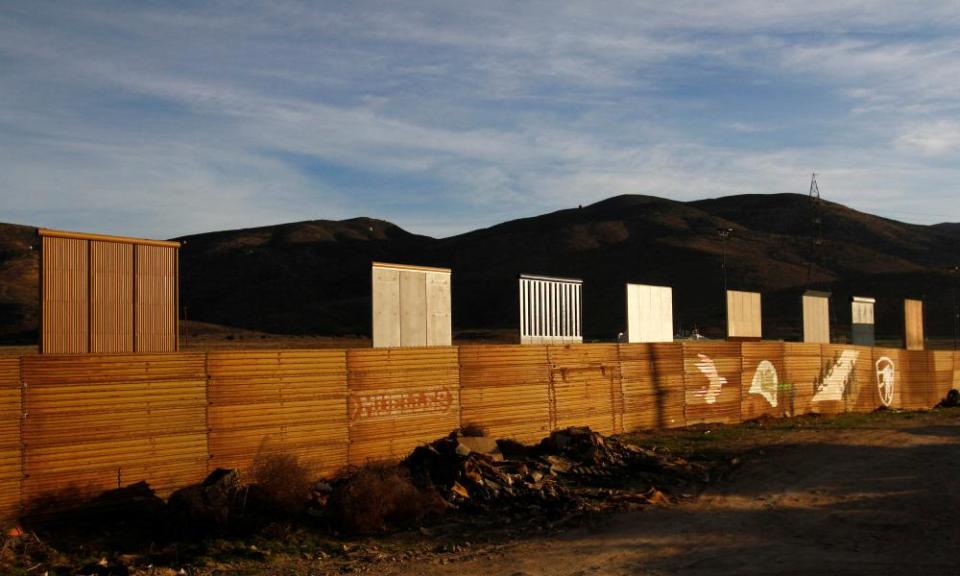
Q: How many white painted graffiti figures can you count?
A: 4